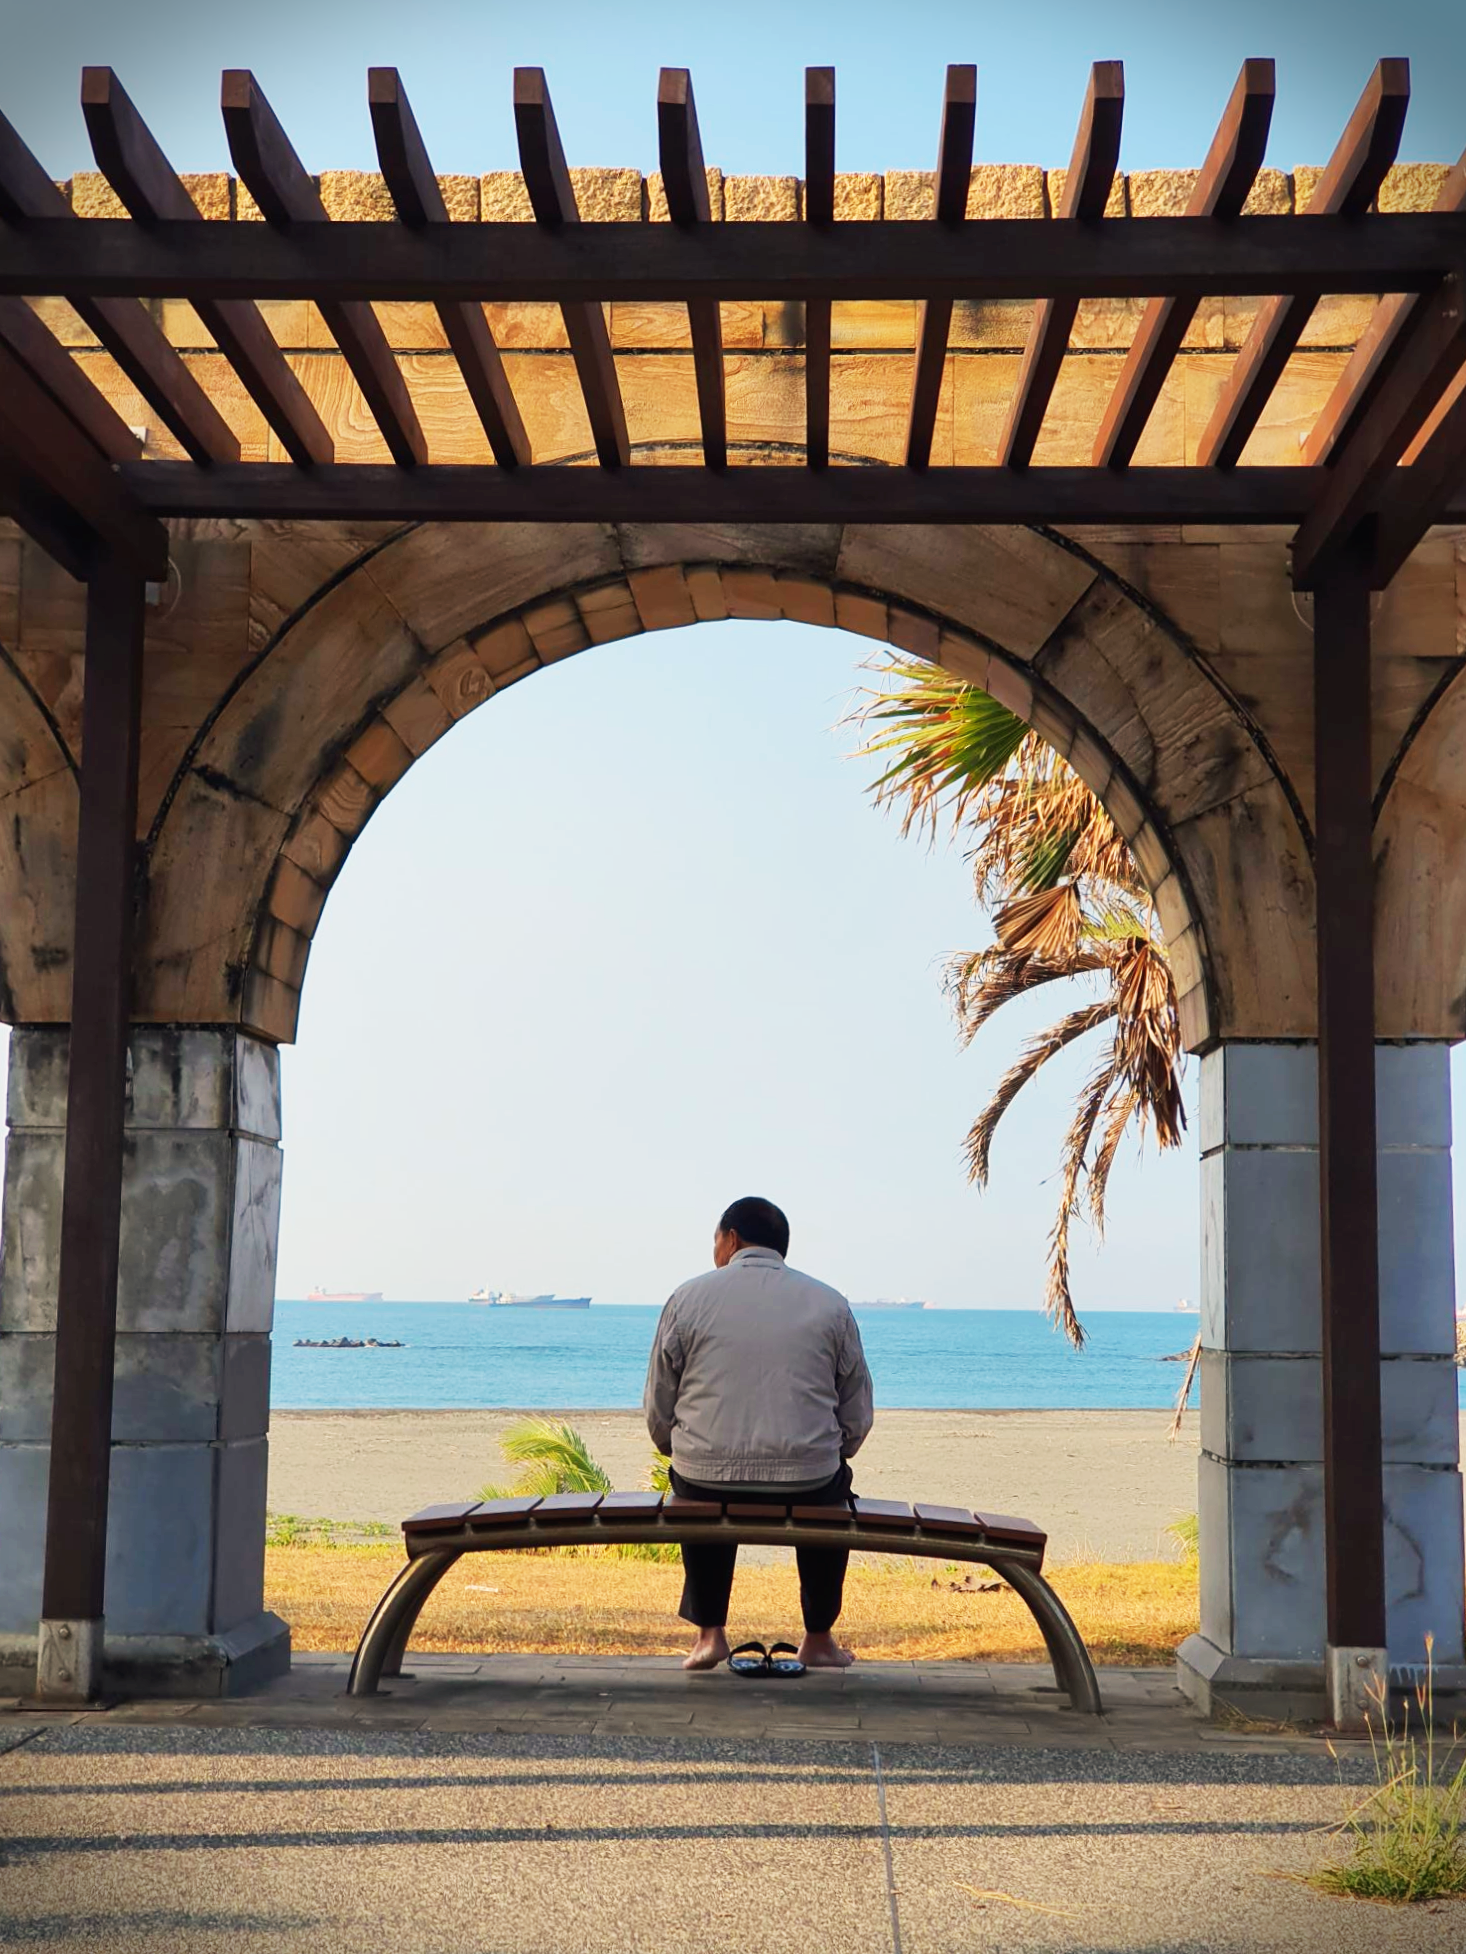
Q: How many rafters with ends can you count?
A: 10